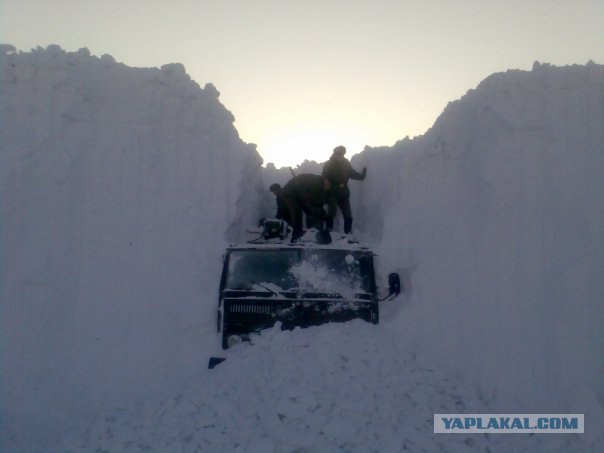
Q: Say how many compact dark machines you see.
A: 1